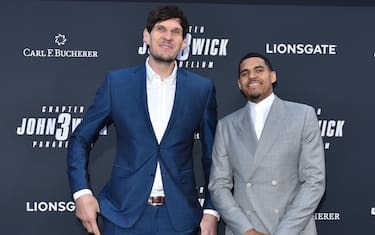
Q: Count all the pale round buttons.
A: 4